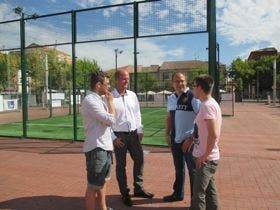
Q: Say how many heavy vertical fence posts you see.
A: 4